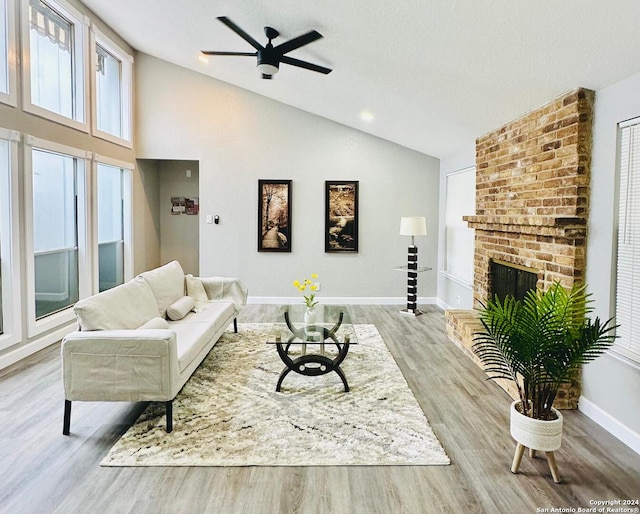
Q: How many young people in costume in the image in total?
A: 0